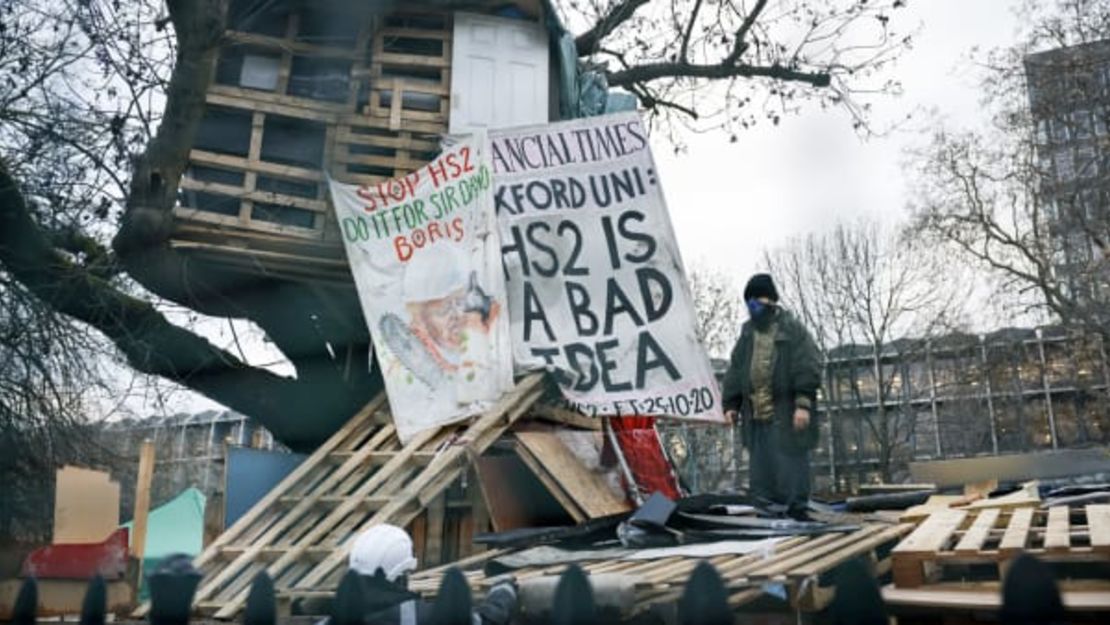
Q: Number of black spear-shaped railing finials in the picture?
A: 9